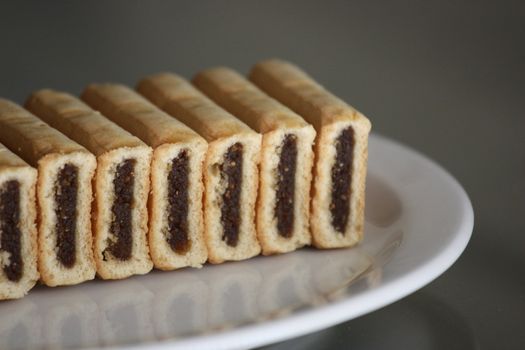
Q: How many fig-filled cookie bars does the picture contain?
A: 7